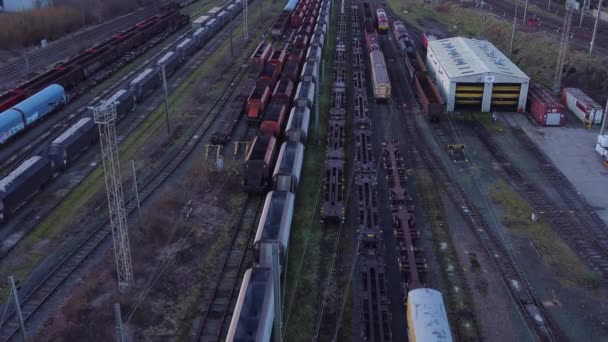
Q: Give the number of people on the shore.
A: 0